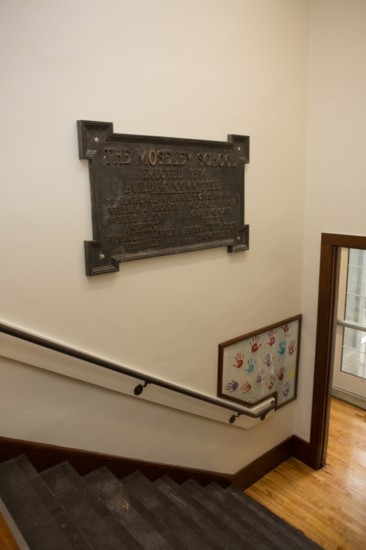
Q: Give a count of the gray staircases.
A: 1